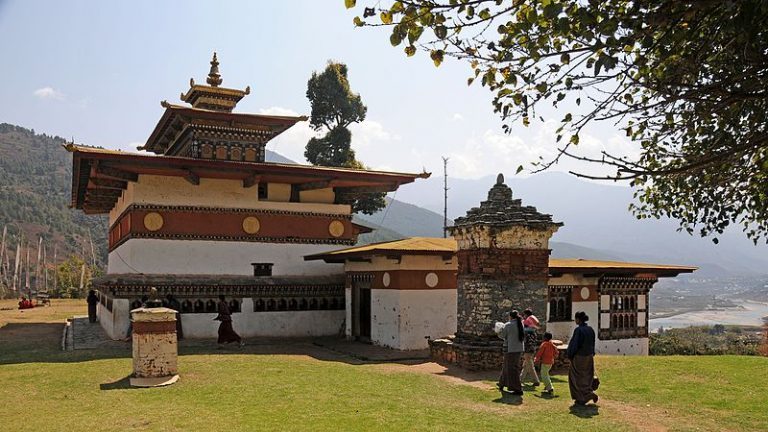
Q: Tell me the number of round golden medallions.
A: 3